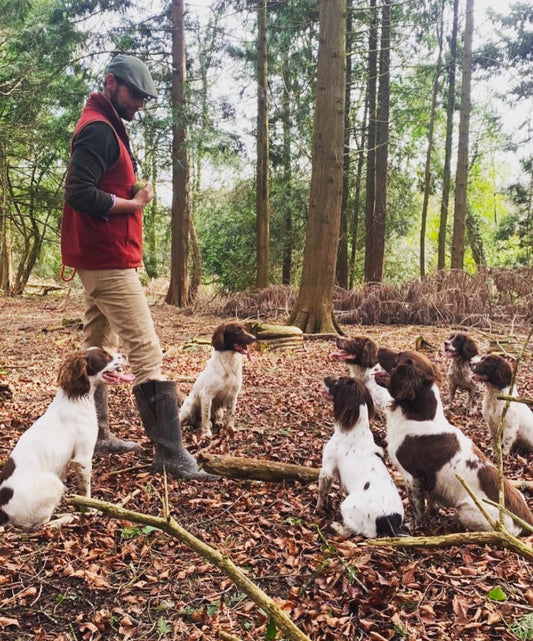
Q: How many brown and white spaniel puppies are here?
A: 7